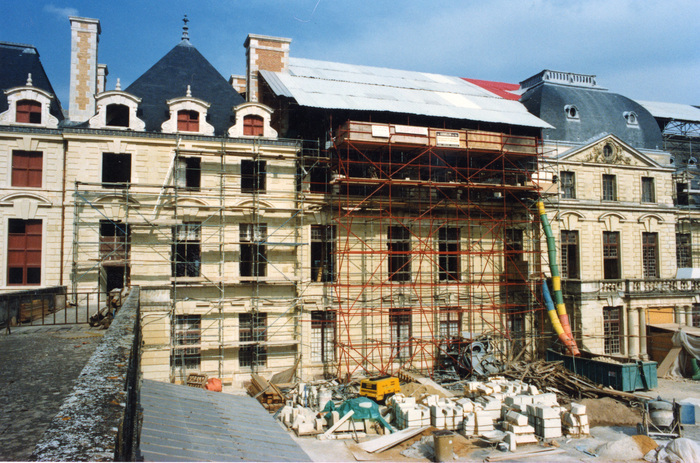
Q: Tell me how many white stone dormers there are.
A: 4